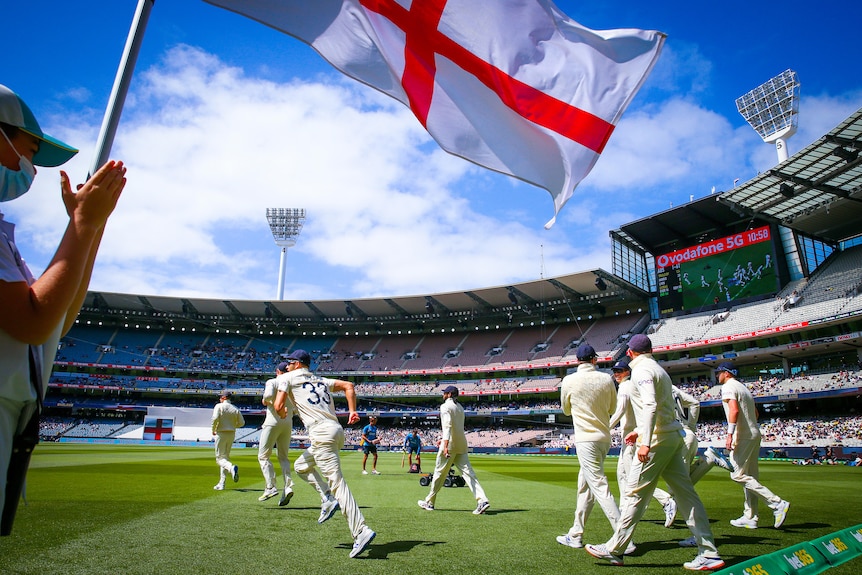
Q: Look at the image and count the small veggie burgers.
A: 0